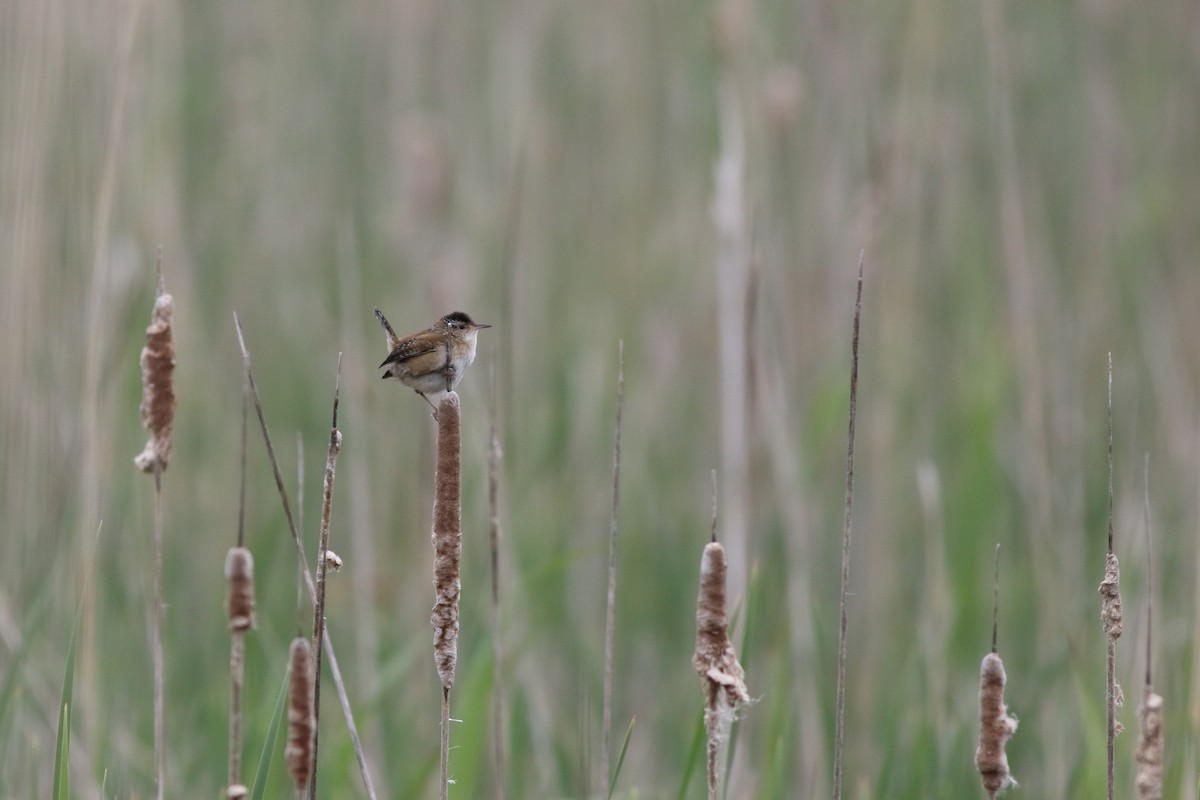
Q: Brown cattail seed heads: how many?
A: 8